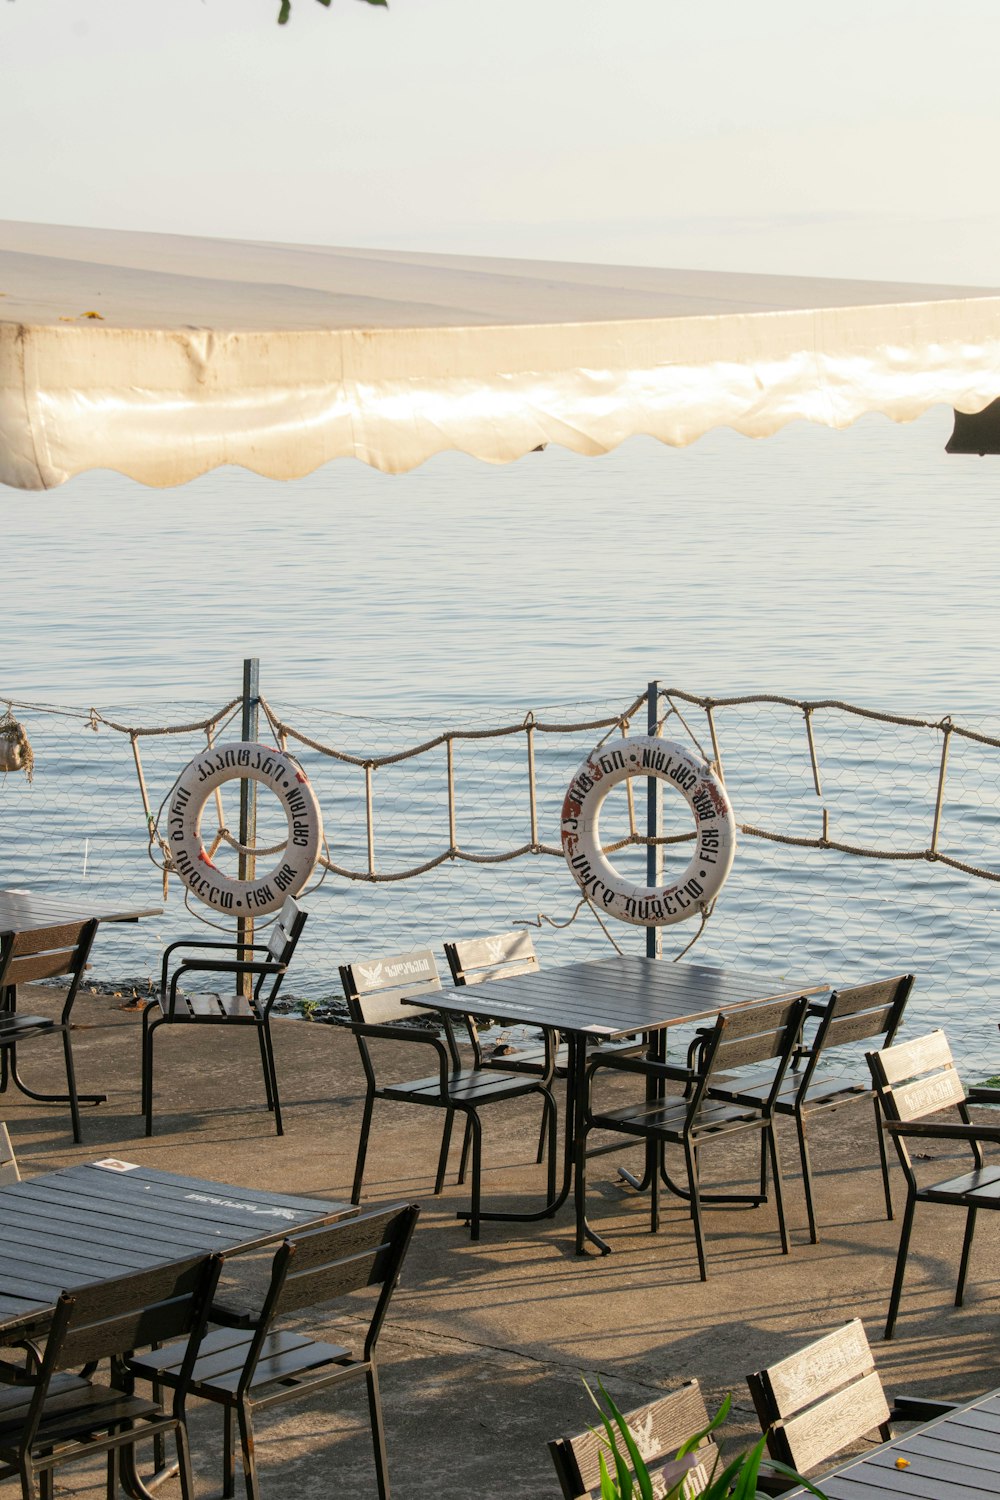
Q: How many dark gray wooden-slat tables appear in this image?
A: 4